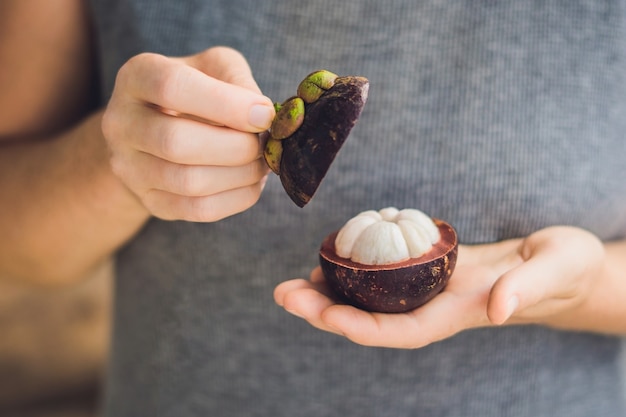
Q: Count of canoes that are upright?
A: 0